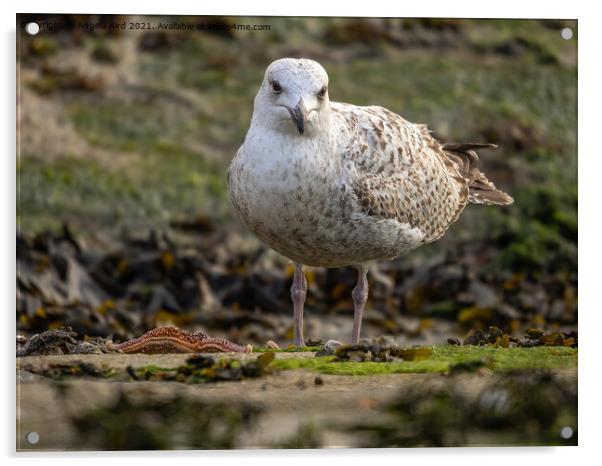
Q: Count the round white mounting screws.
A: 4